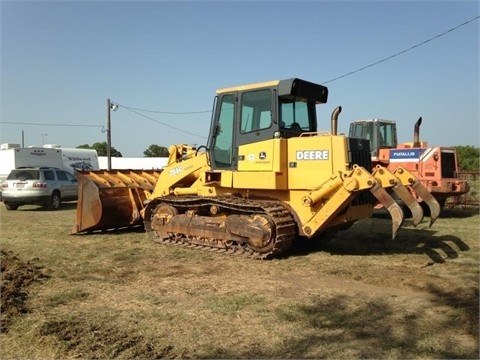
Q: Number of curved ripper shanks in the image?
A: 3